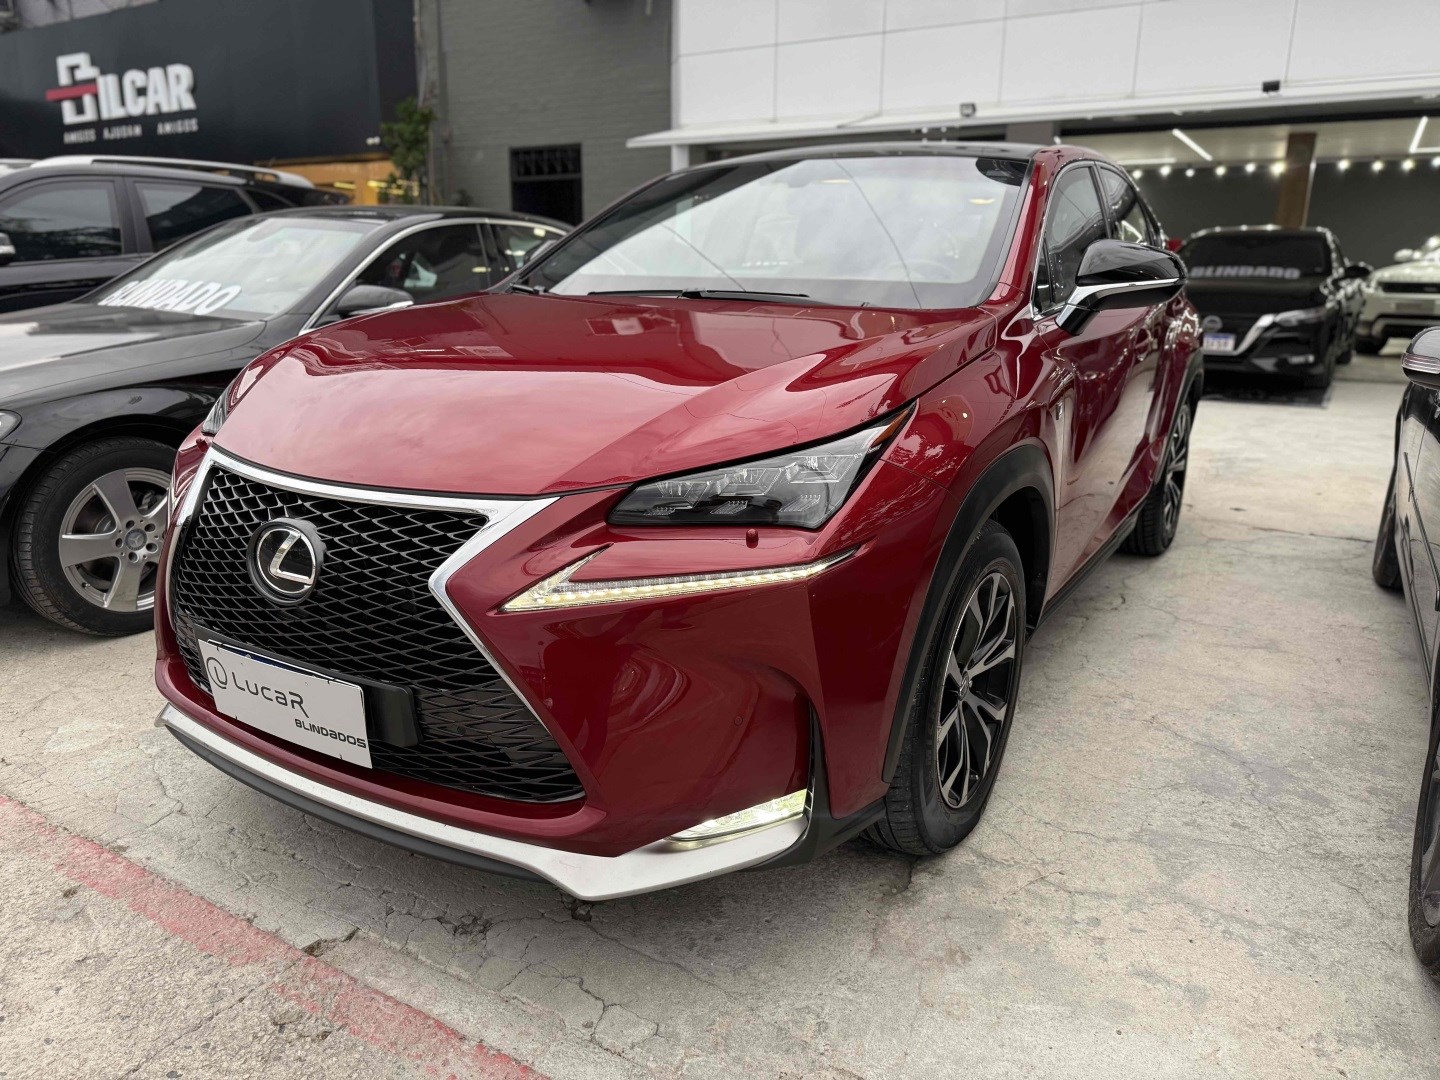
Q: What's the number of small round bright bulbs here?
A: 10